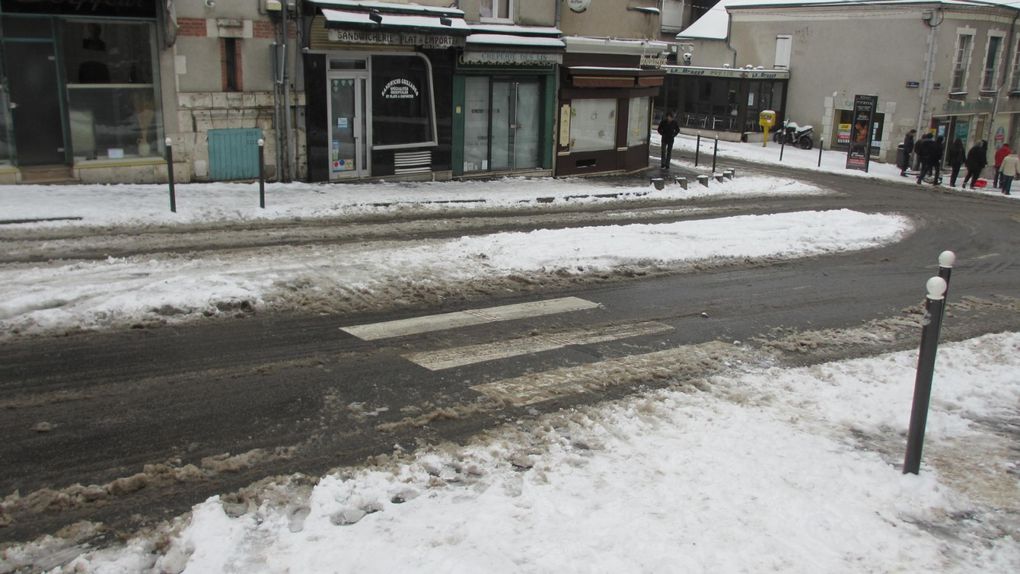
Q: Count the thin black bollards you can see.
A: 8